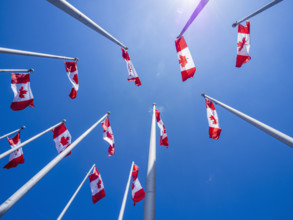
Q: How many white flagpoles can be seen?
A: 12